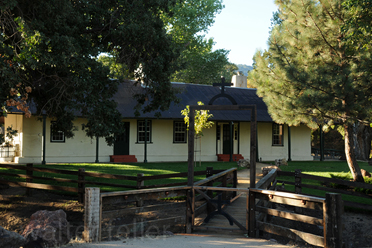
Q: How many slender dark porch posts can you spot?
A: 7